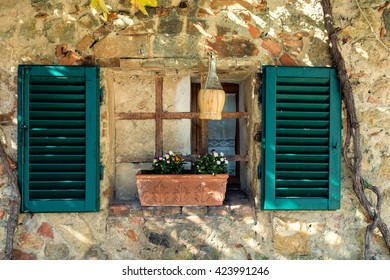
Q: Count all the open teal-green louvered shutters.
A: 2